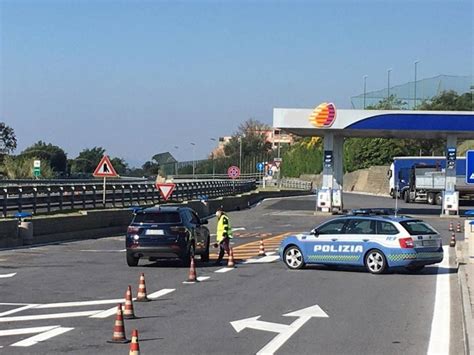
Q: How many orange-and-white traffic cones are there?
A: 10